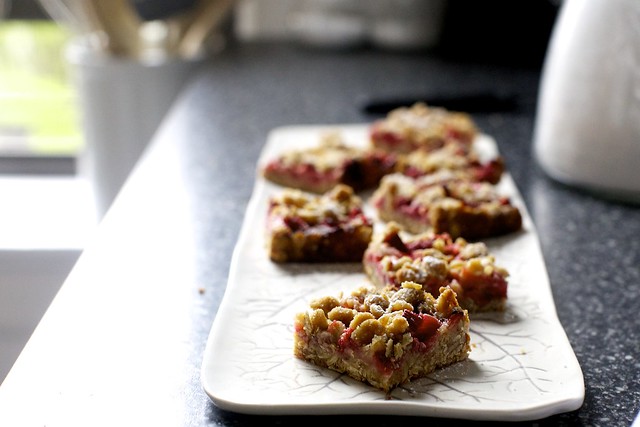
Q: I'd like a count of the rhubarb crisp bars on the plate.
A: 7